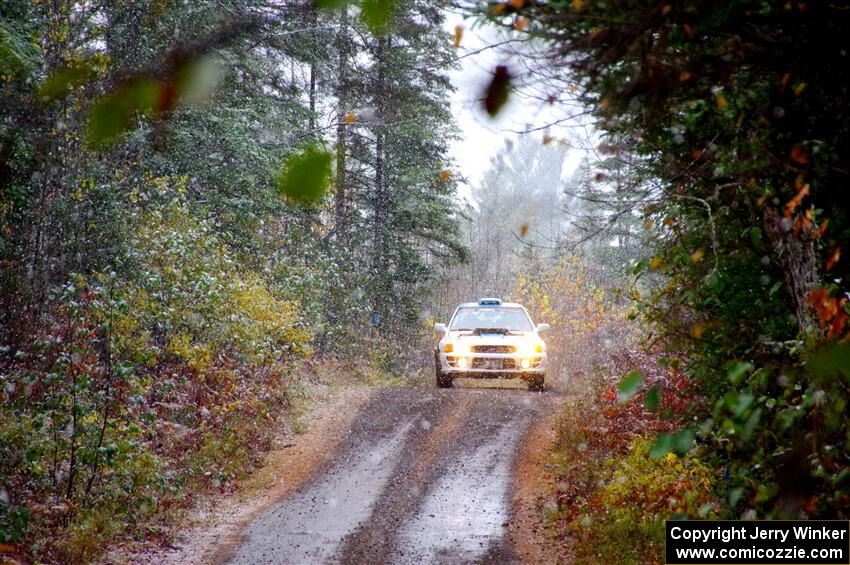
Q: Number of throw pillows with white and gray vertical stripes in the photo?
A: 0